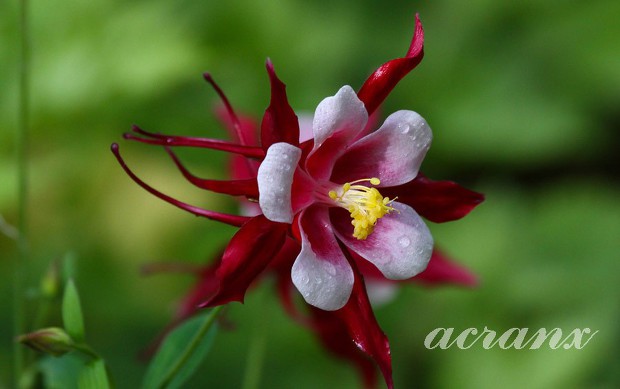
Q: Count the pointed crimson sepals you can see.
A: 5